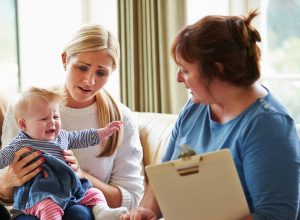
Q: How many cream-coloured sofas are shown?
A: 1